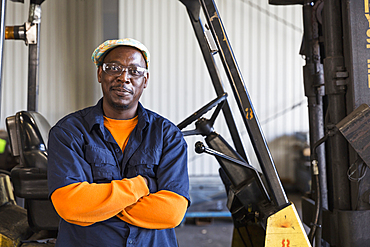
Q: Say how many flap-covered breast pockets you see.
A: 2